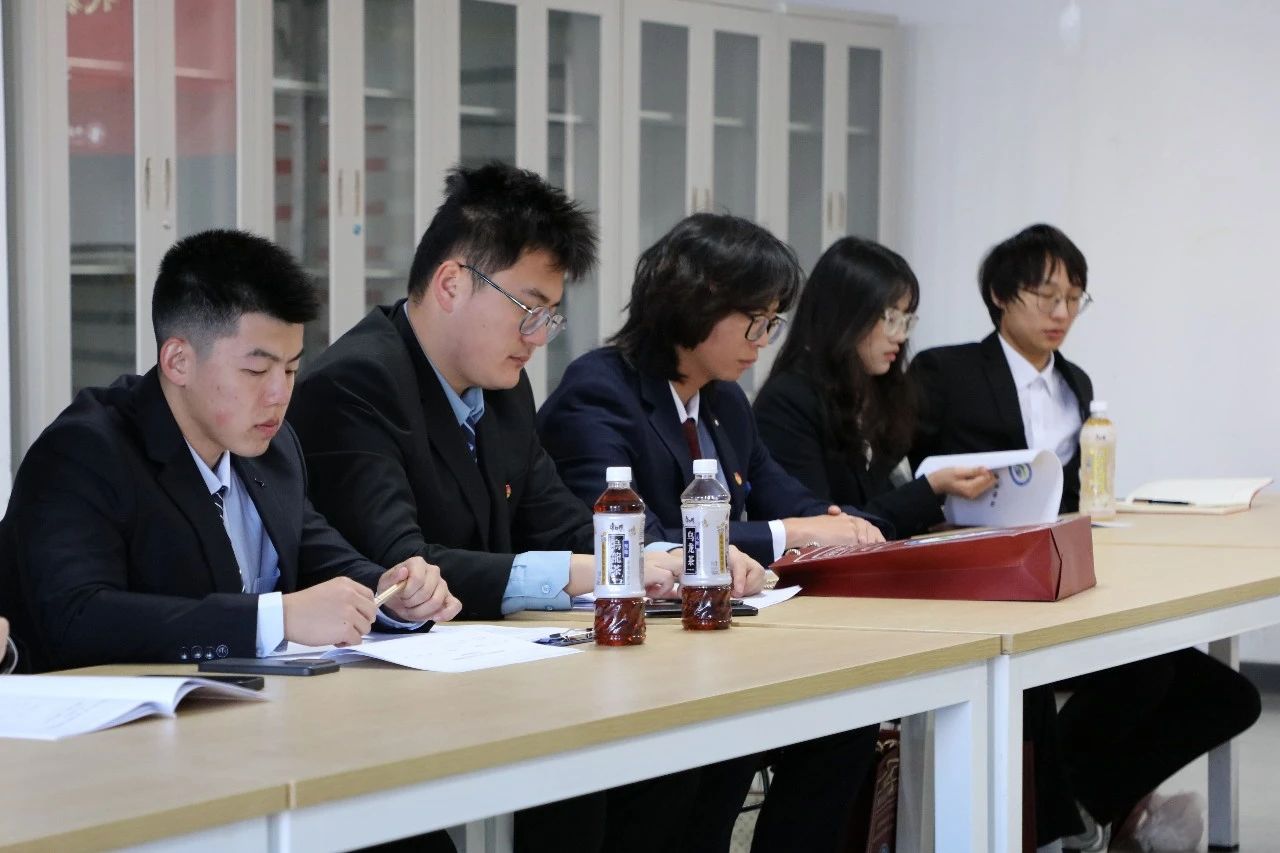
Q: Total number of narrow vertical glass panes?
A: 10